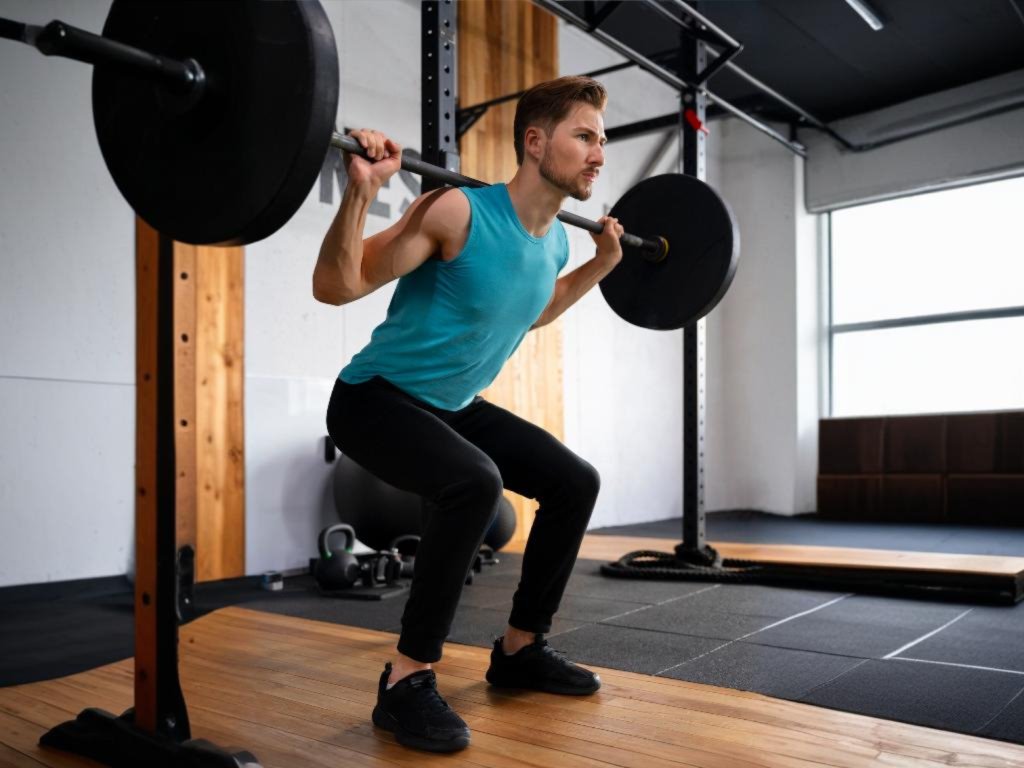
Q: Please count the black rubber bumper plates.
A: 2